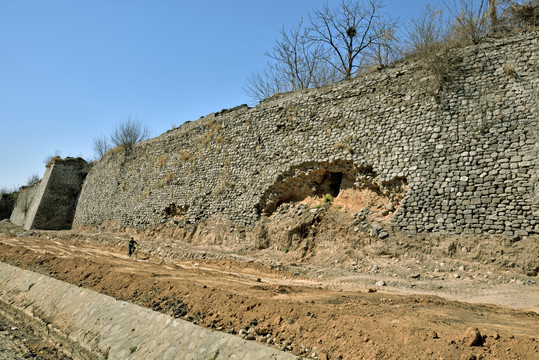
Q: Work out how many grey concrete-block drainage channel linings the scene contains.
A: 1